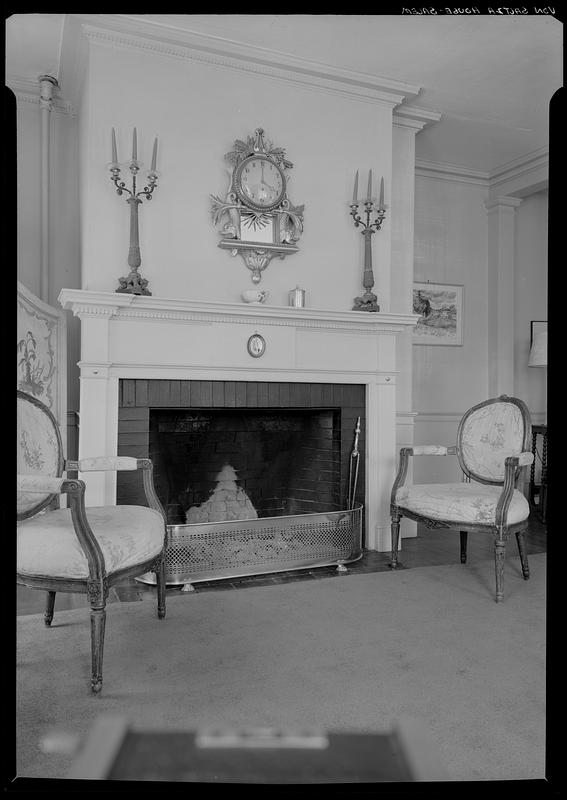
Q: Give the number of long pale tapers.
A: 6